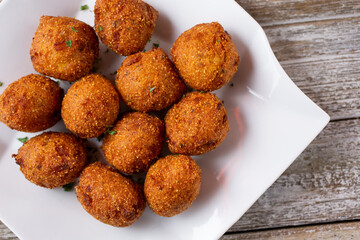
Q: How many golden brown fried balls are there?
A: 11